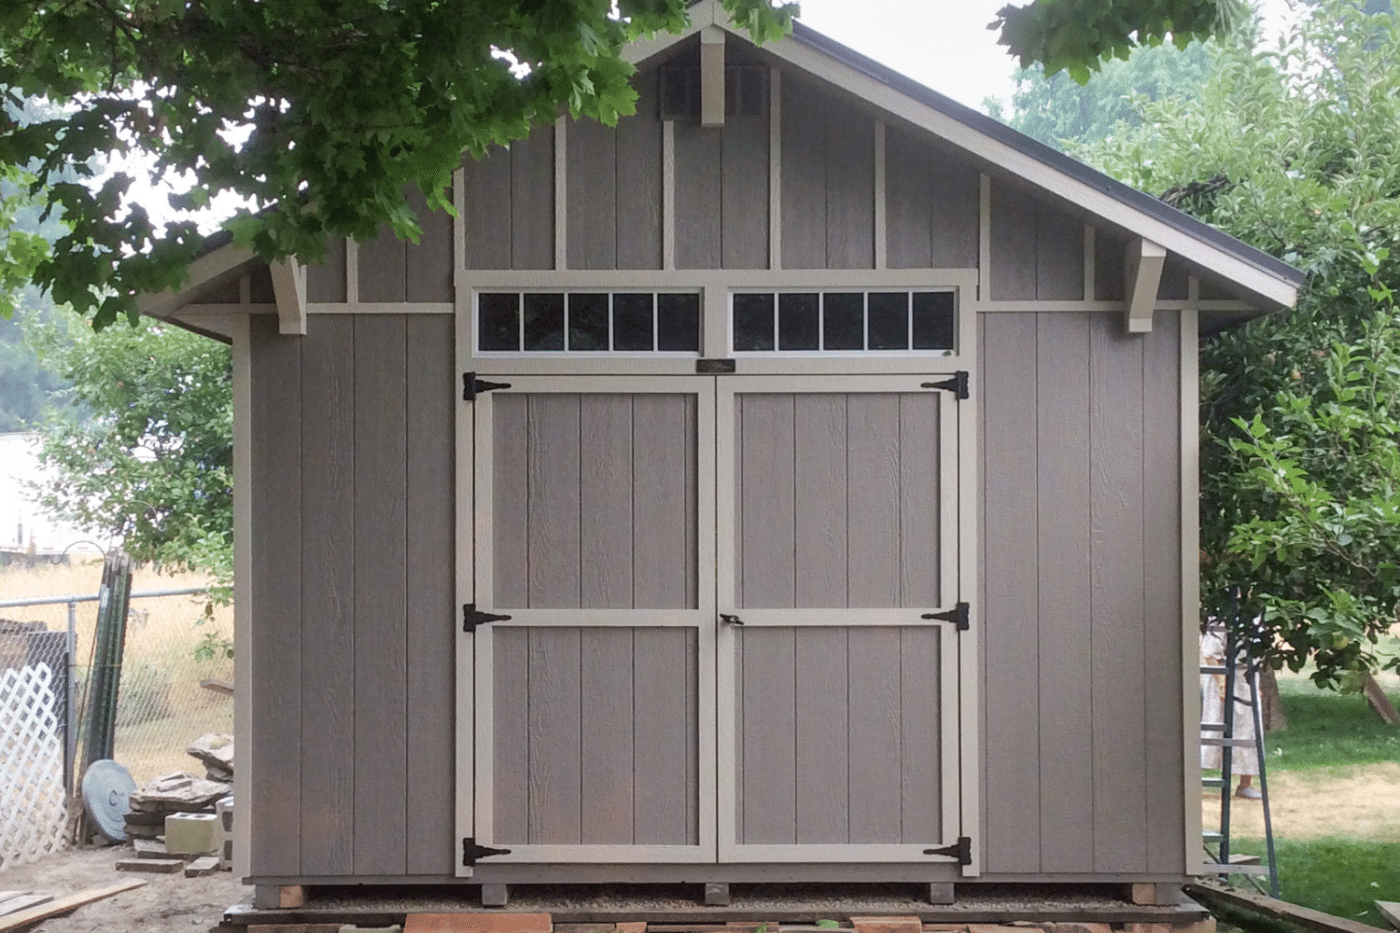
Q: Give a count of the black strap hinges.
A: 6